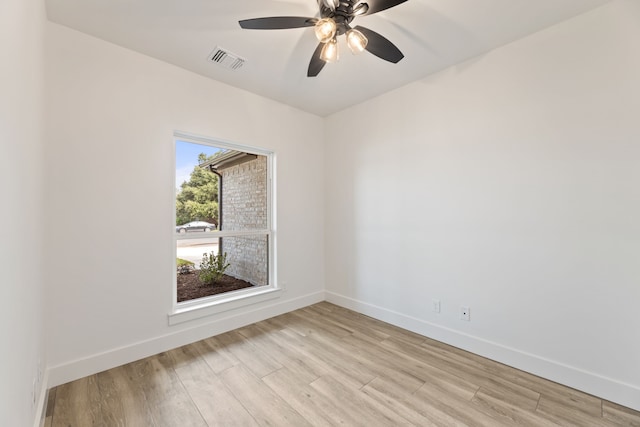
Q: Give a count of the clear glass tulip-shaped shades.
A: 3